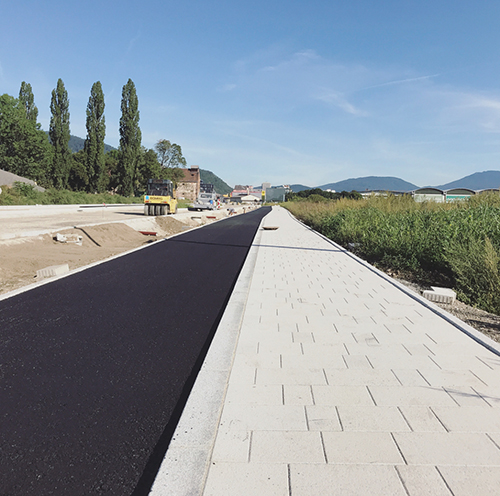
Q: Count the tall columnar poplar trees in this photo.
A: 4